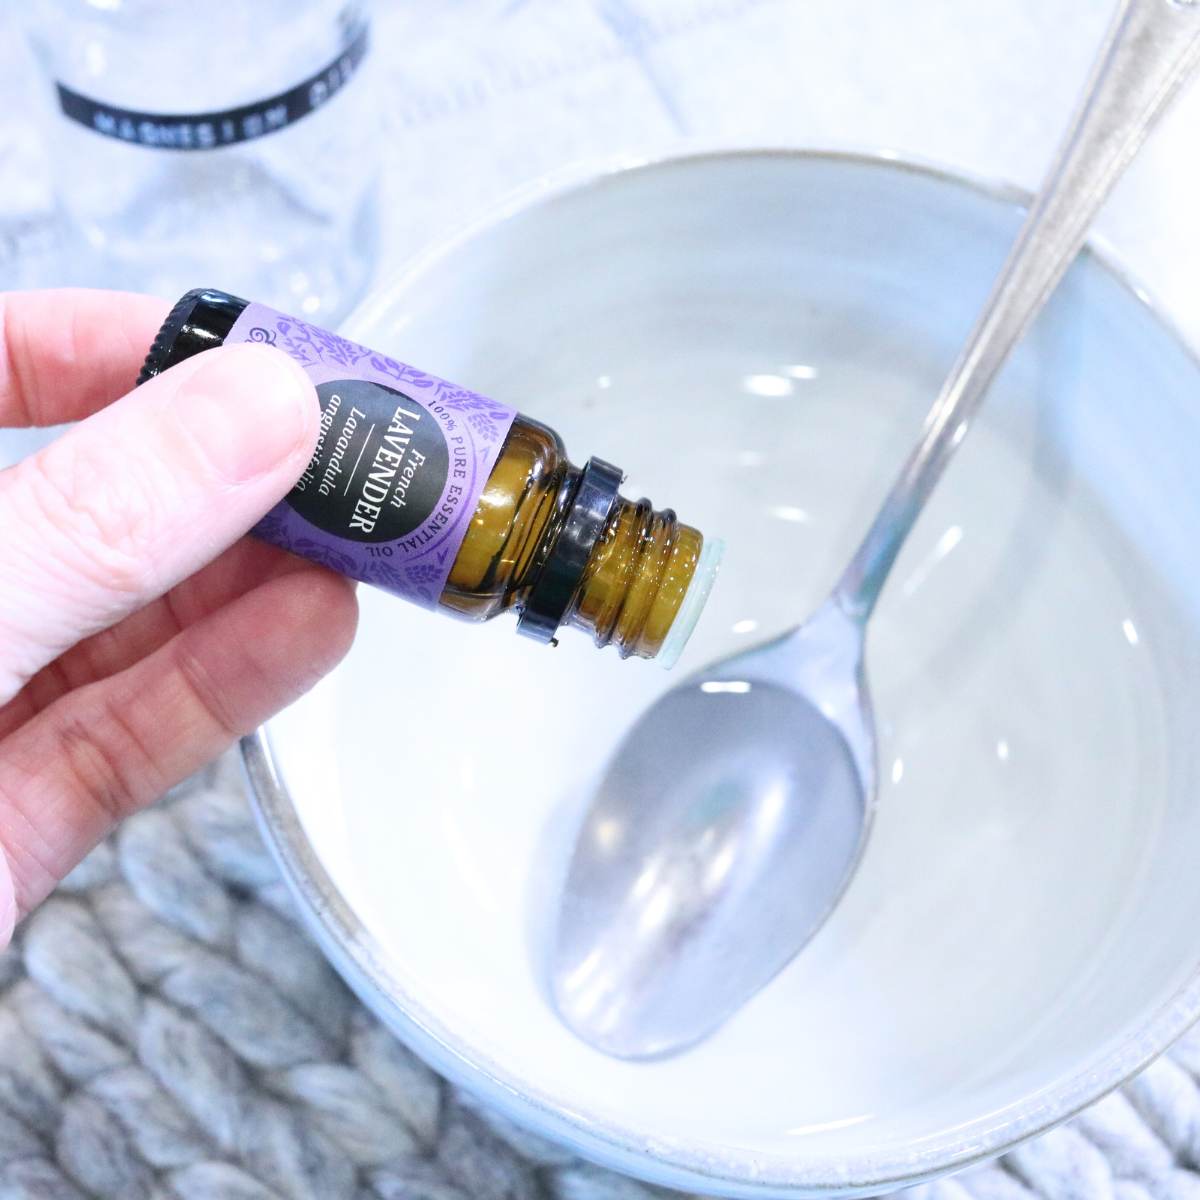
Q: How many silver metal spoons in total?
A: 1